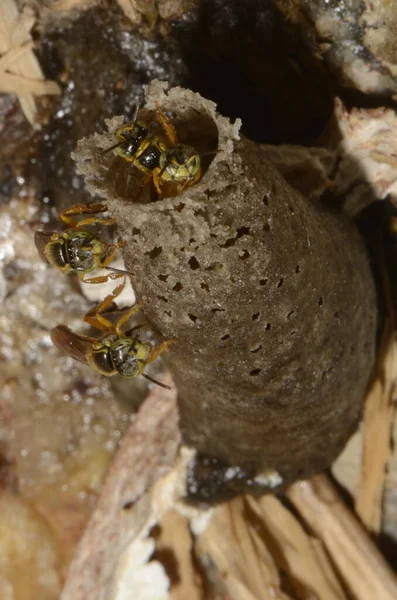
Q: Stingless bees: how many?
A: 4